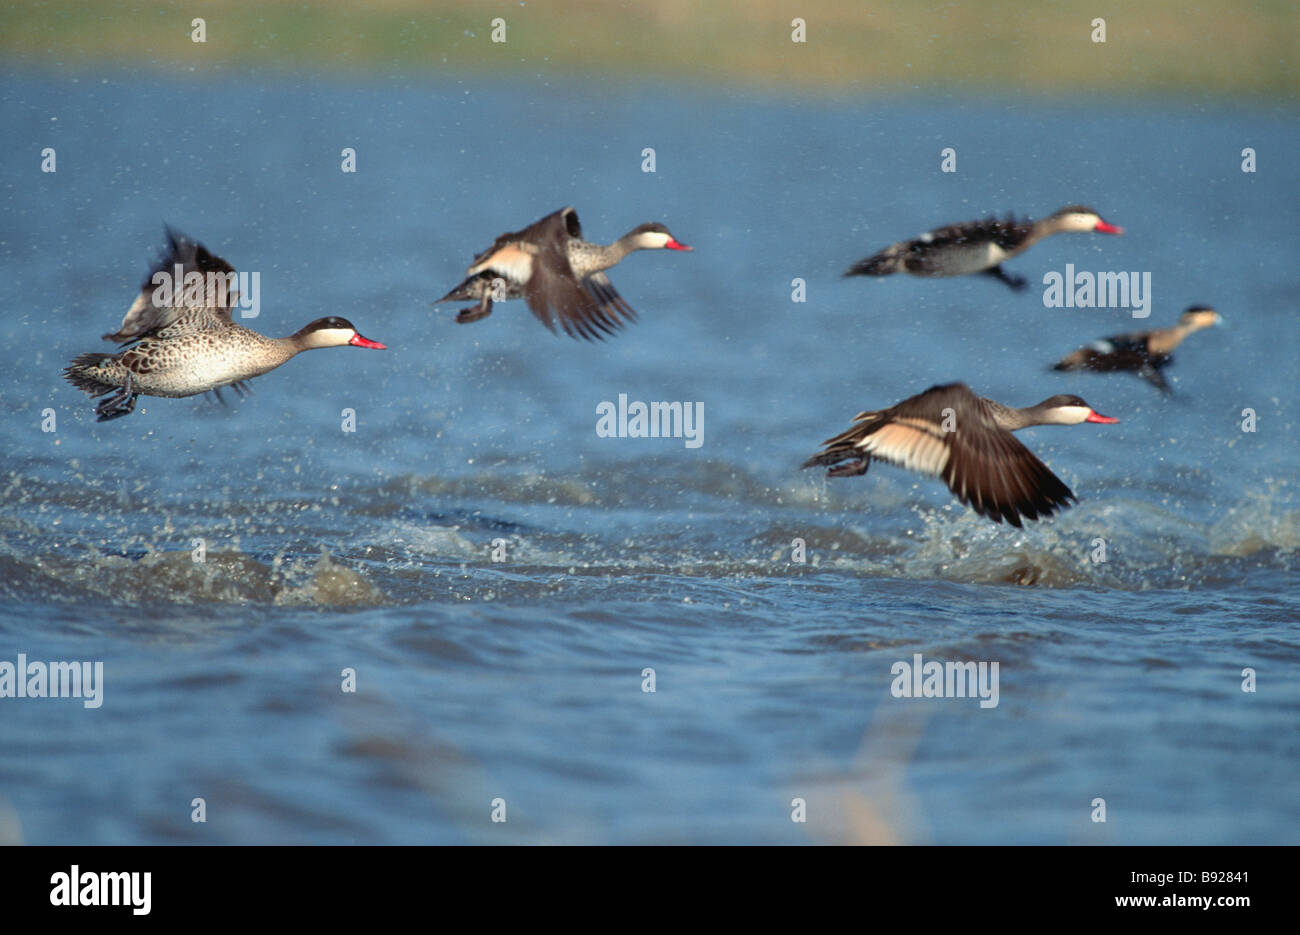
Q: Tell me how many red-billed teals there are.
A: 4